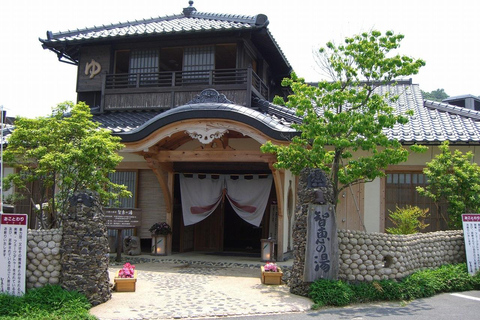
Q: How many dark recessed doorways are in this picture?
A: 1